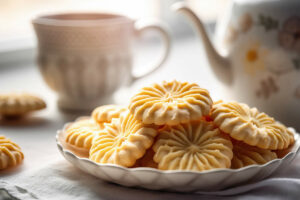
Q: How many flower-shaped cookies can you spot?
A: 9